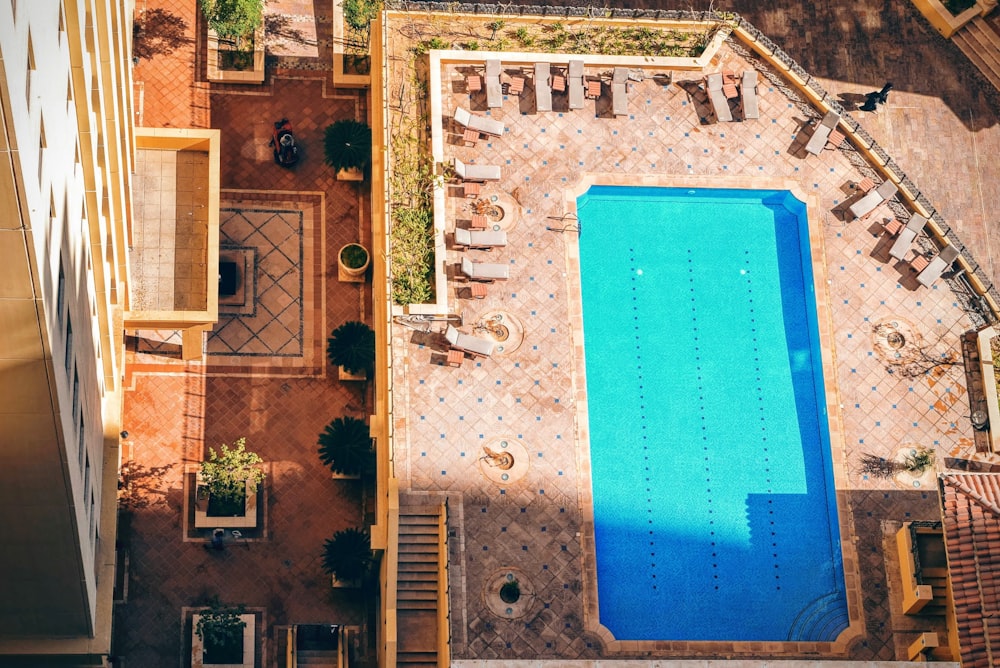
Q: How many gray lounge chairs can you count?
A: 15